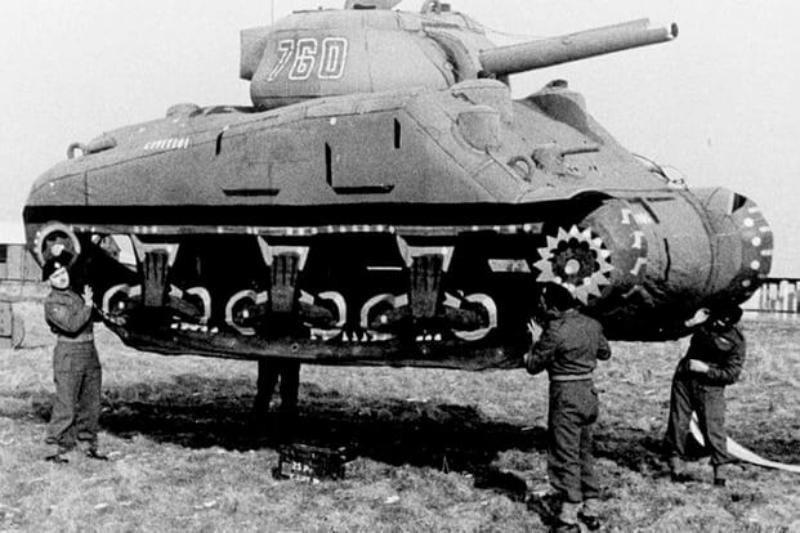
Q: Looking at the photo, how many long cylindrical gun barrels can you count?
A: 1